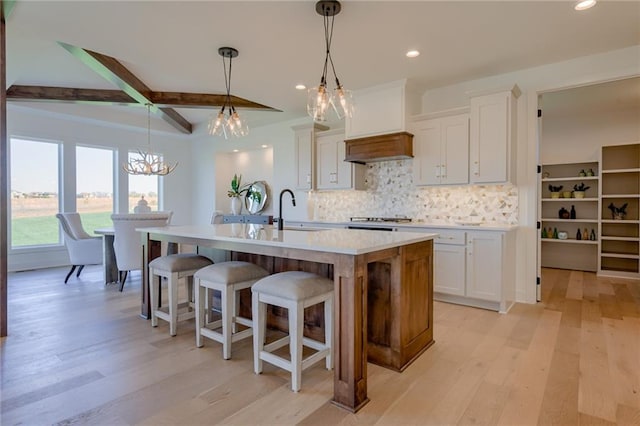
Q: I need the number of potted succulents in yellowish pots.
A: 2